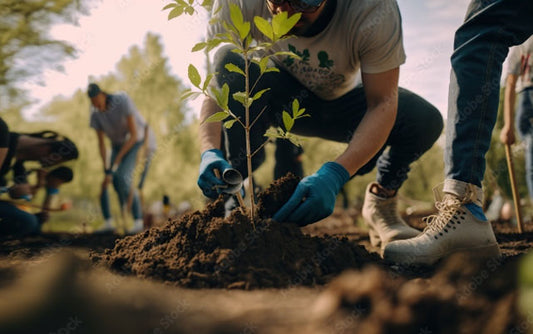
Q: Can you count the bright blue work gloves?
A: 2